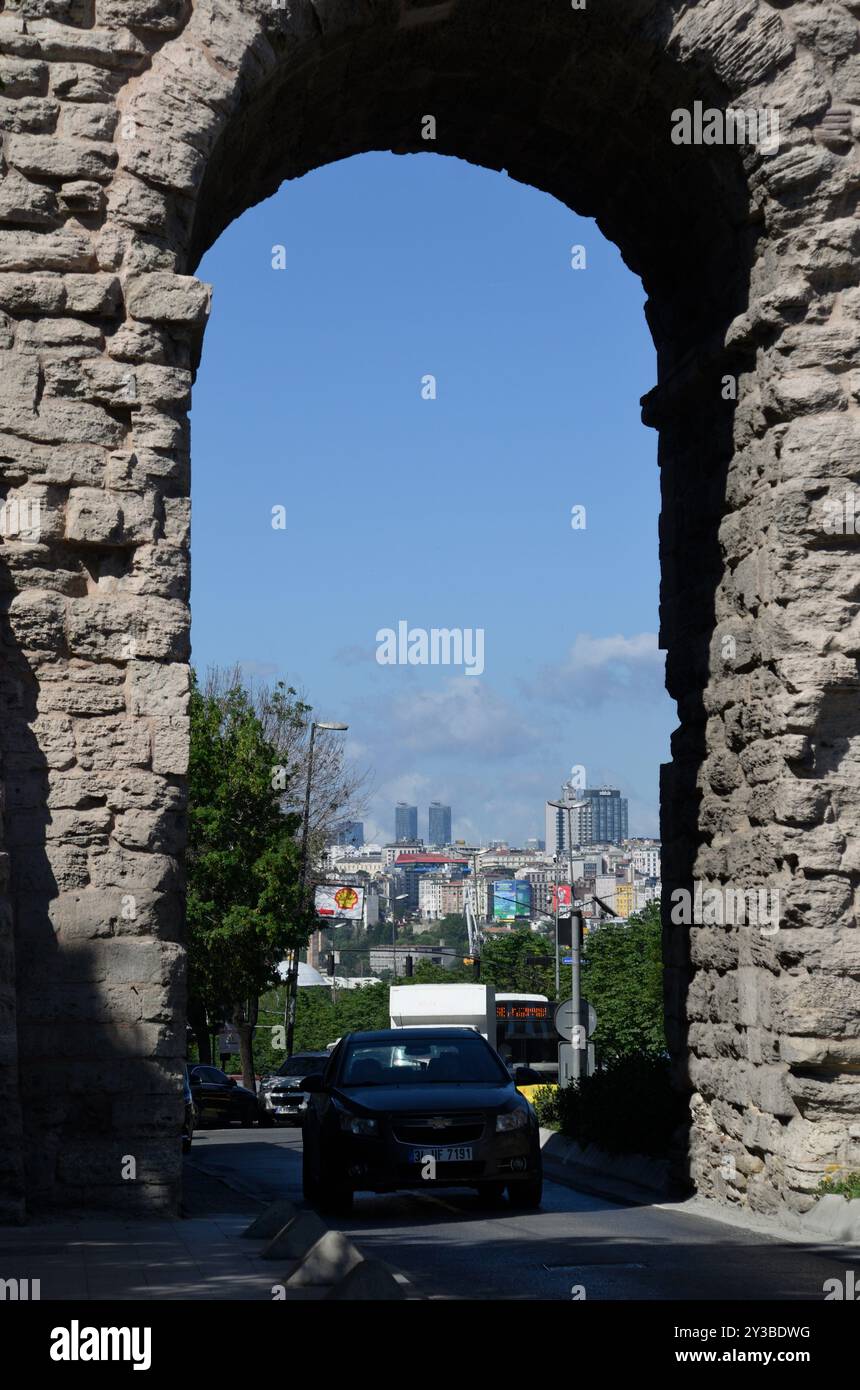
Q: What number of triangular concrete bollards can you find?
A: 4